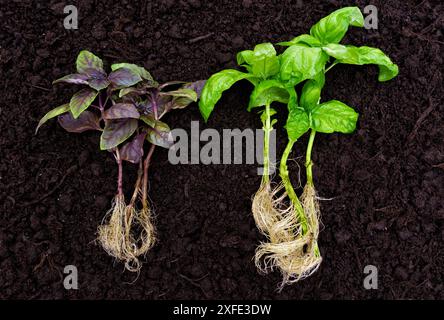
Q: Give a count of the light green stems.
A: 3